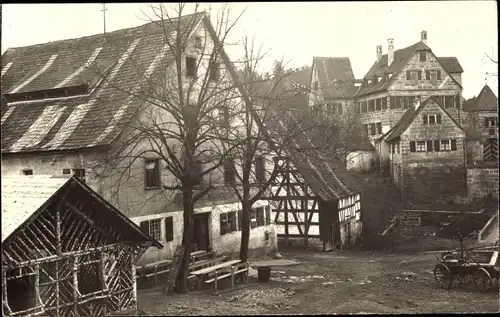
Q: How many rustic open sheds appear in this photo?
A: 1